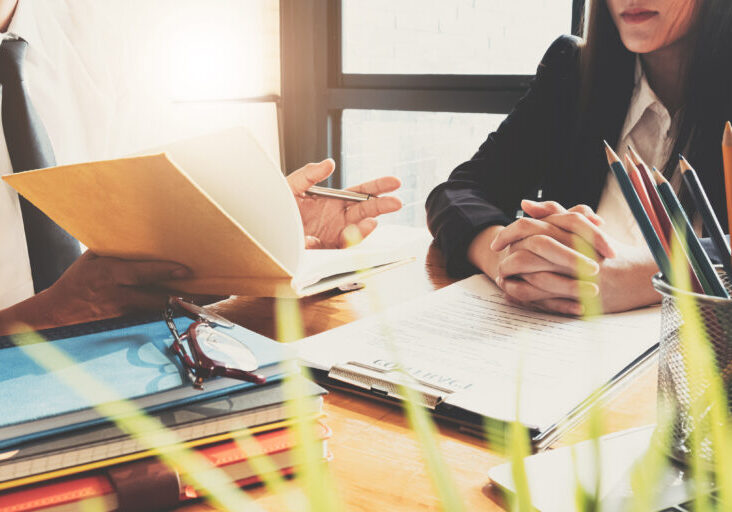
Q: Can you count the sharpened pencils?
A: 6